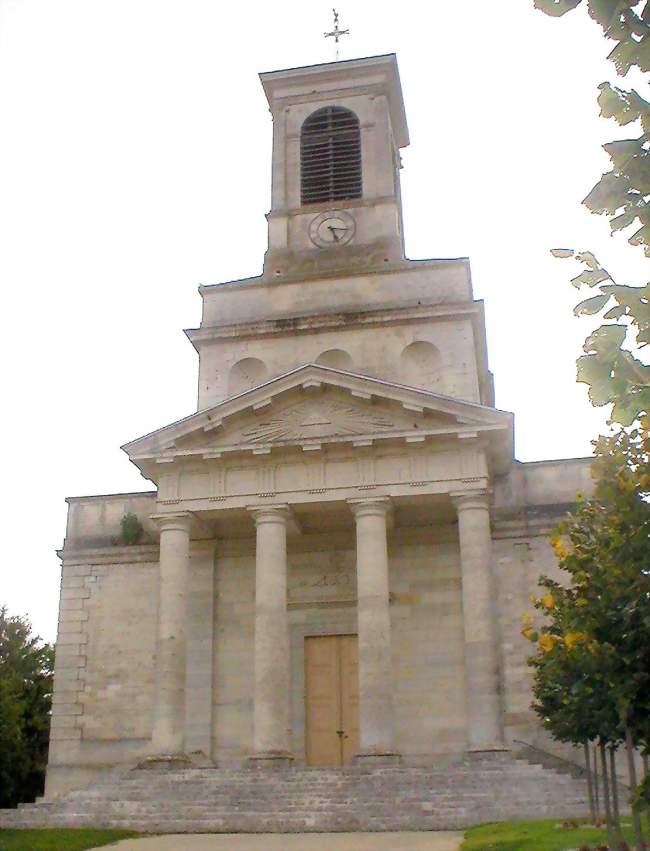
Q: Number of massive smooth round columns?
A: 4